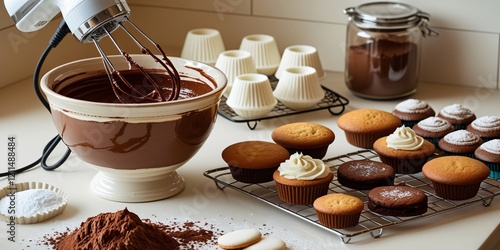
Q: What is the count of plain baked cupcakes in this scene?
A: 5